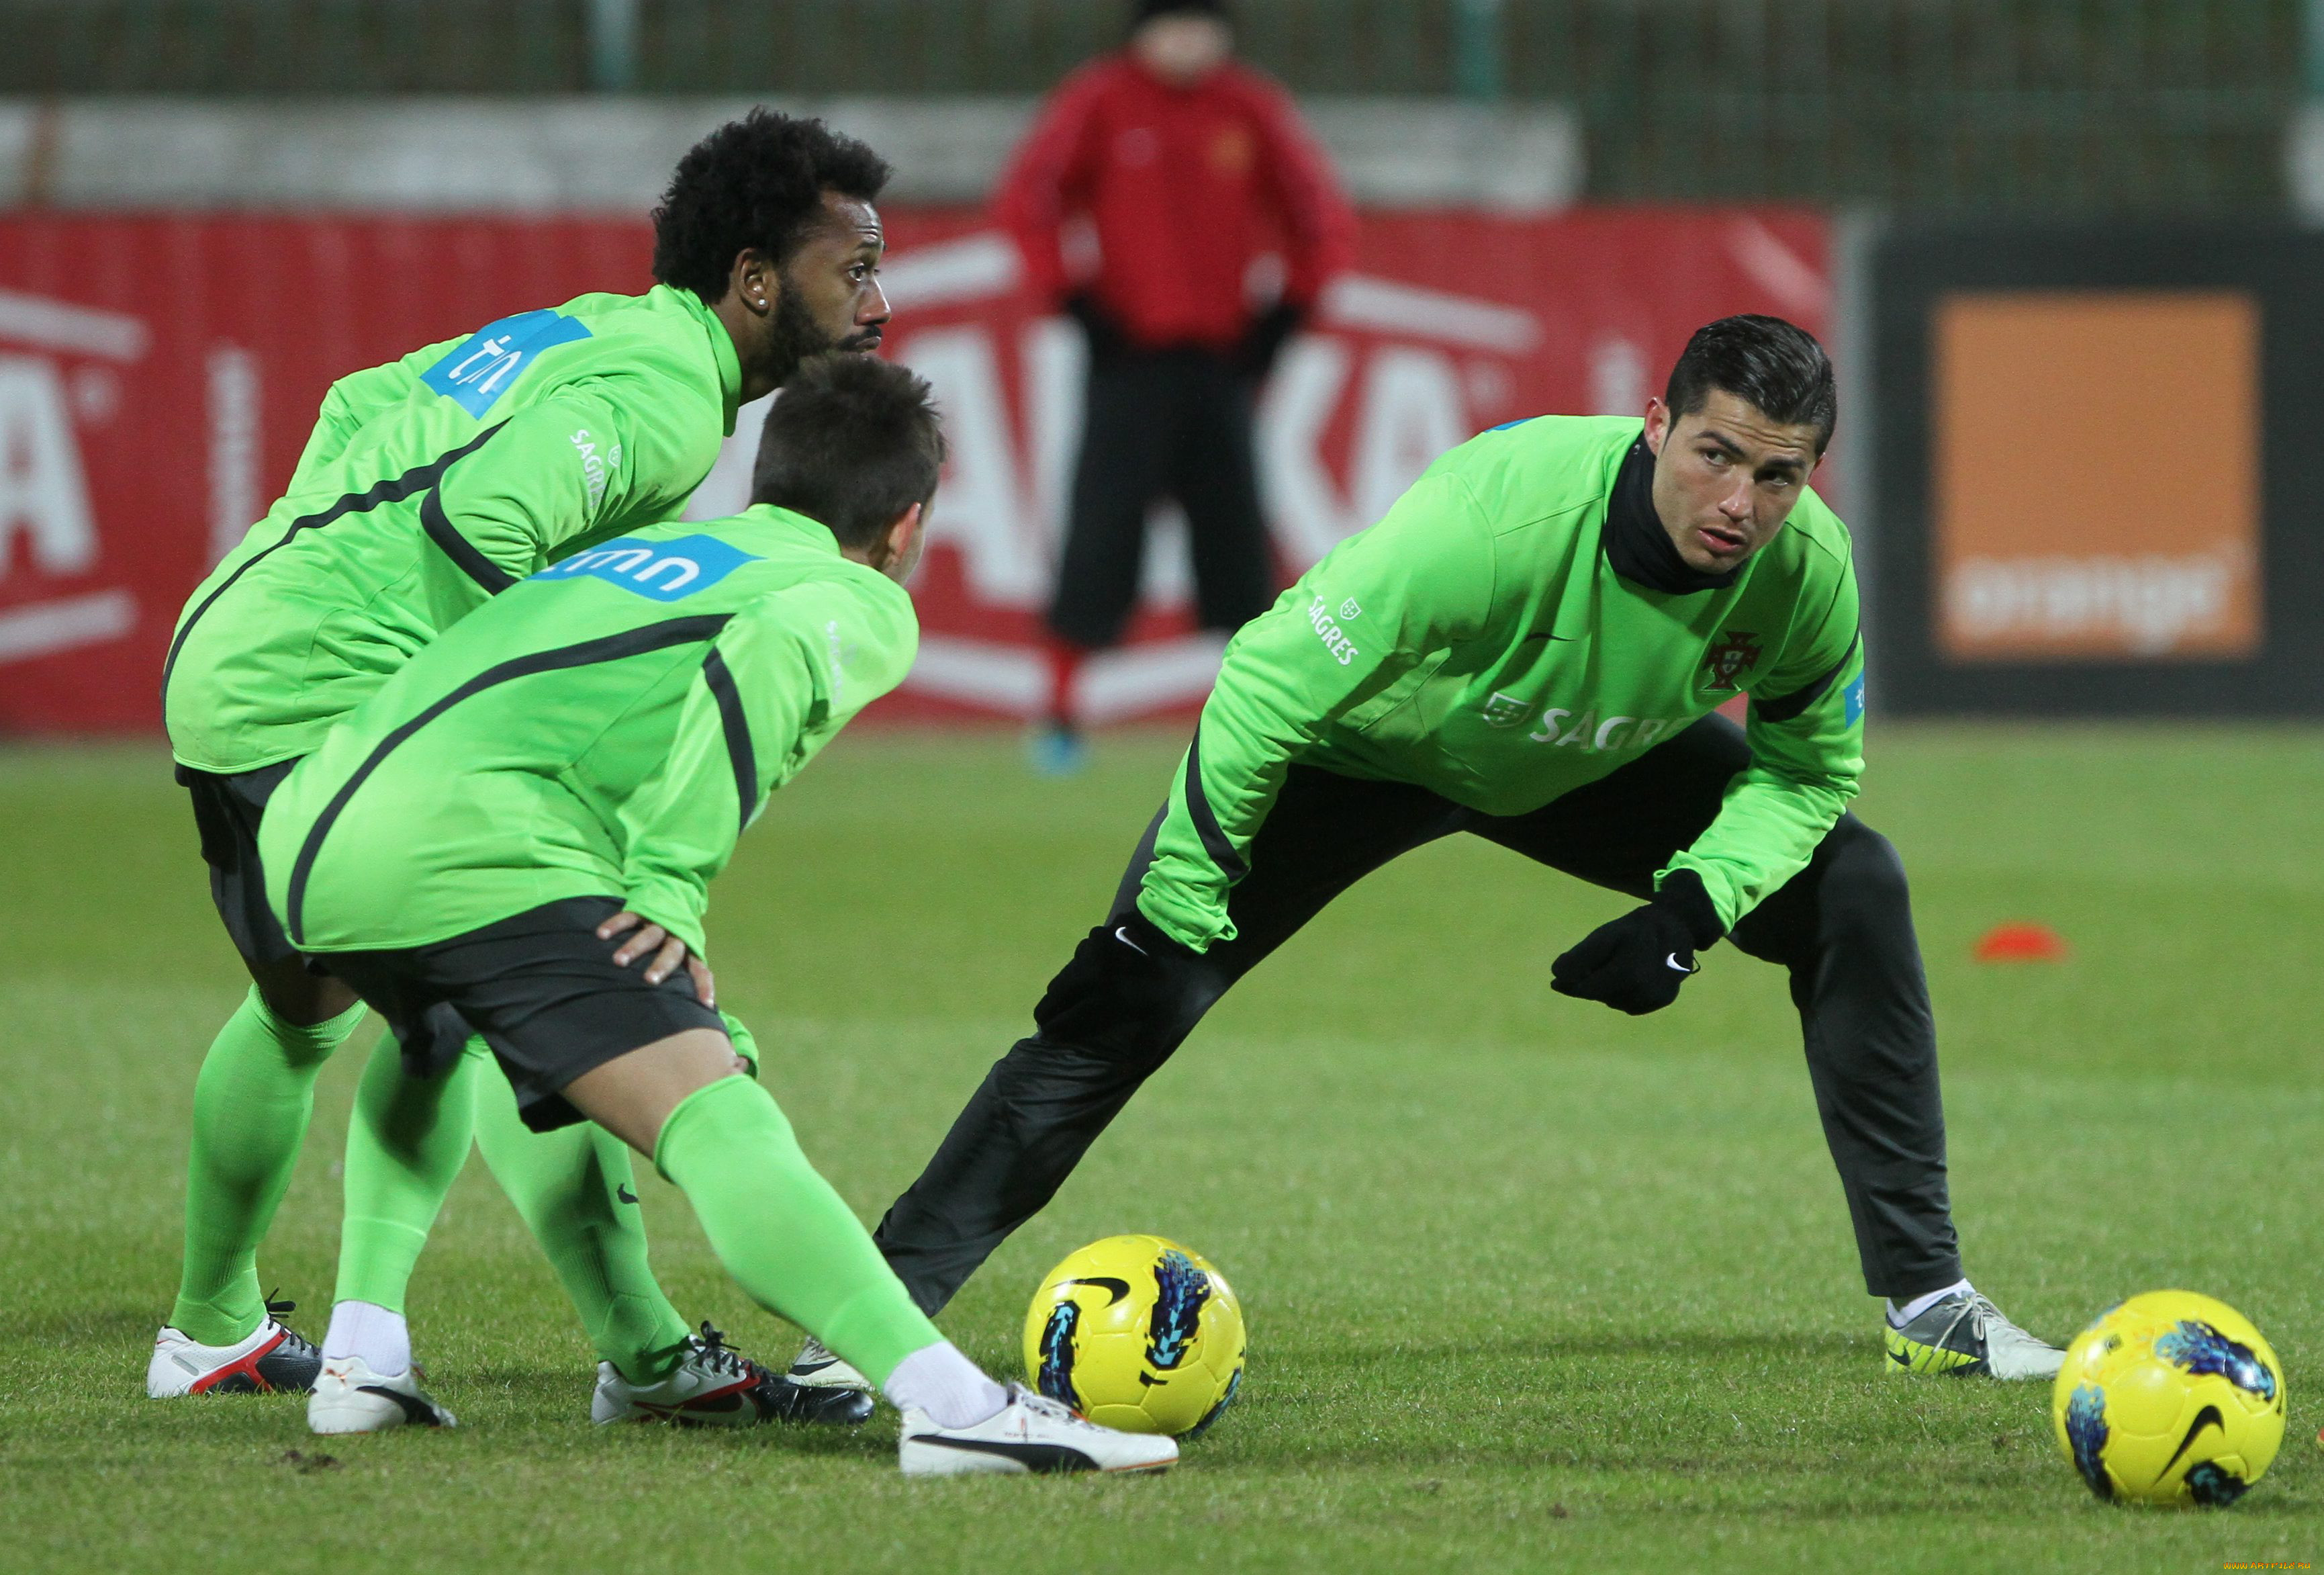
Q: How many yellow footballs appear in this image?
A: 2